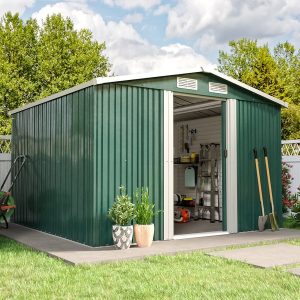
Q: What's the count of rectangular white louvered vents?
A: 2